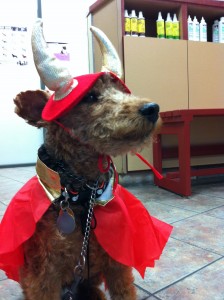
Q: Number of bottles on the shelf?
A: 11